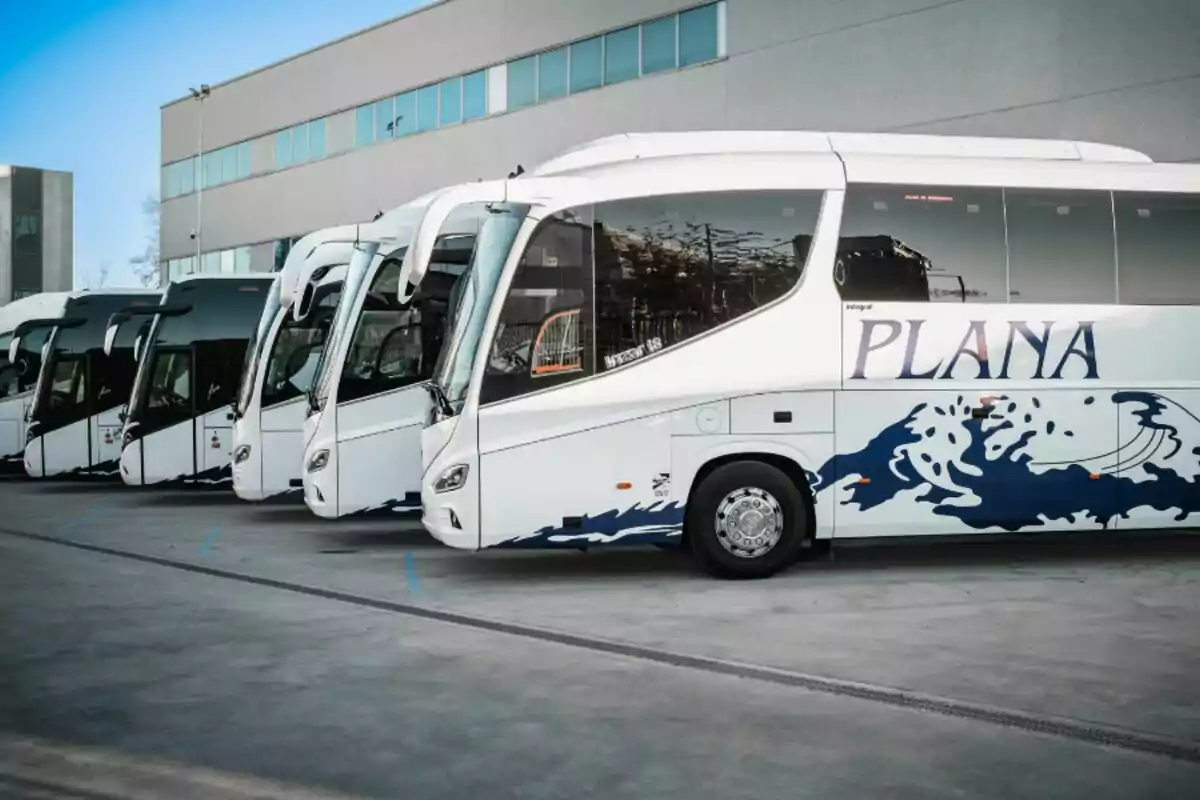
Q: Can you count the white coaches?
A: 6